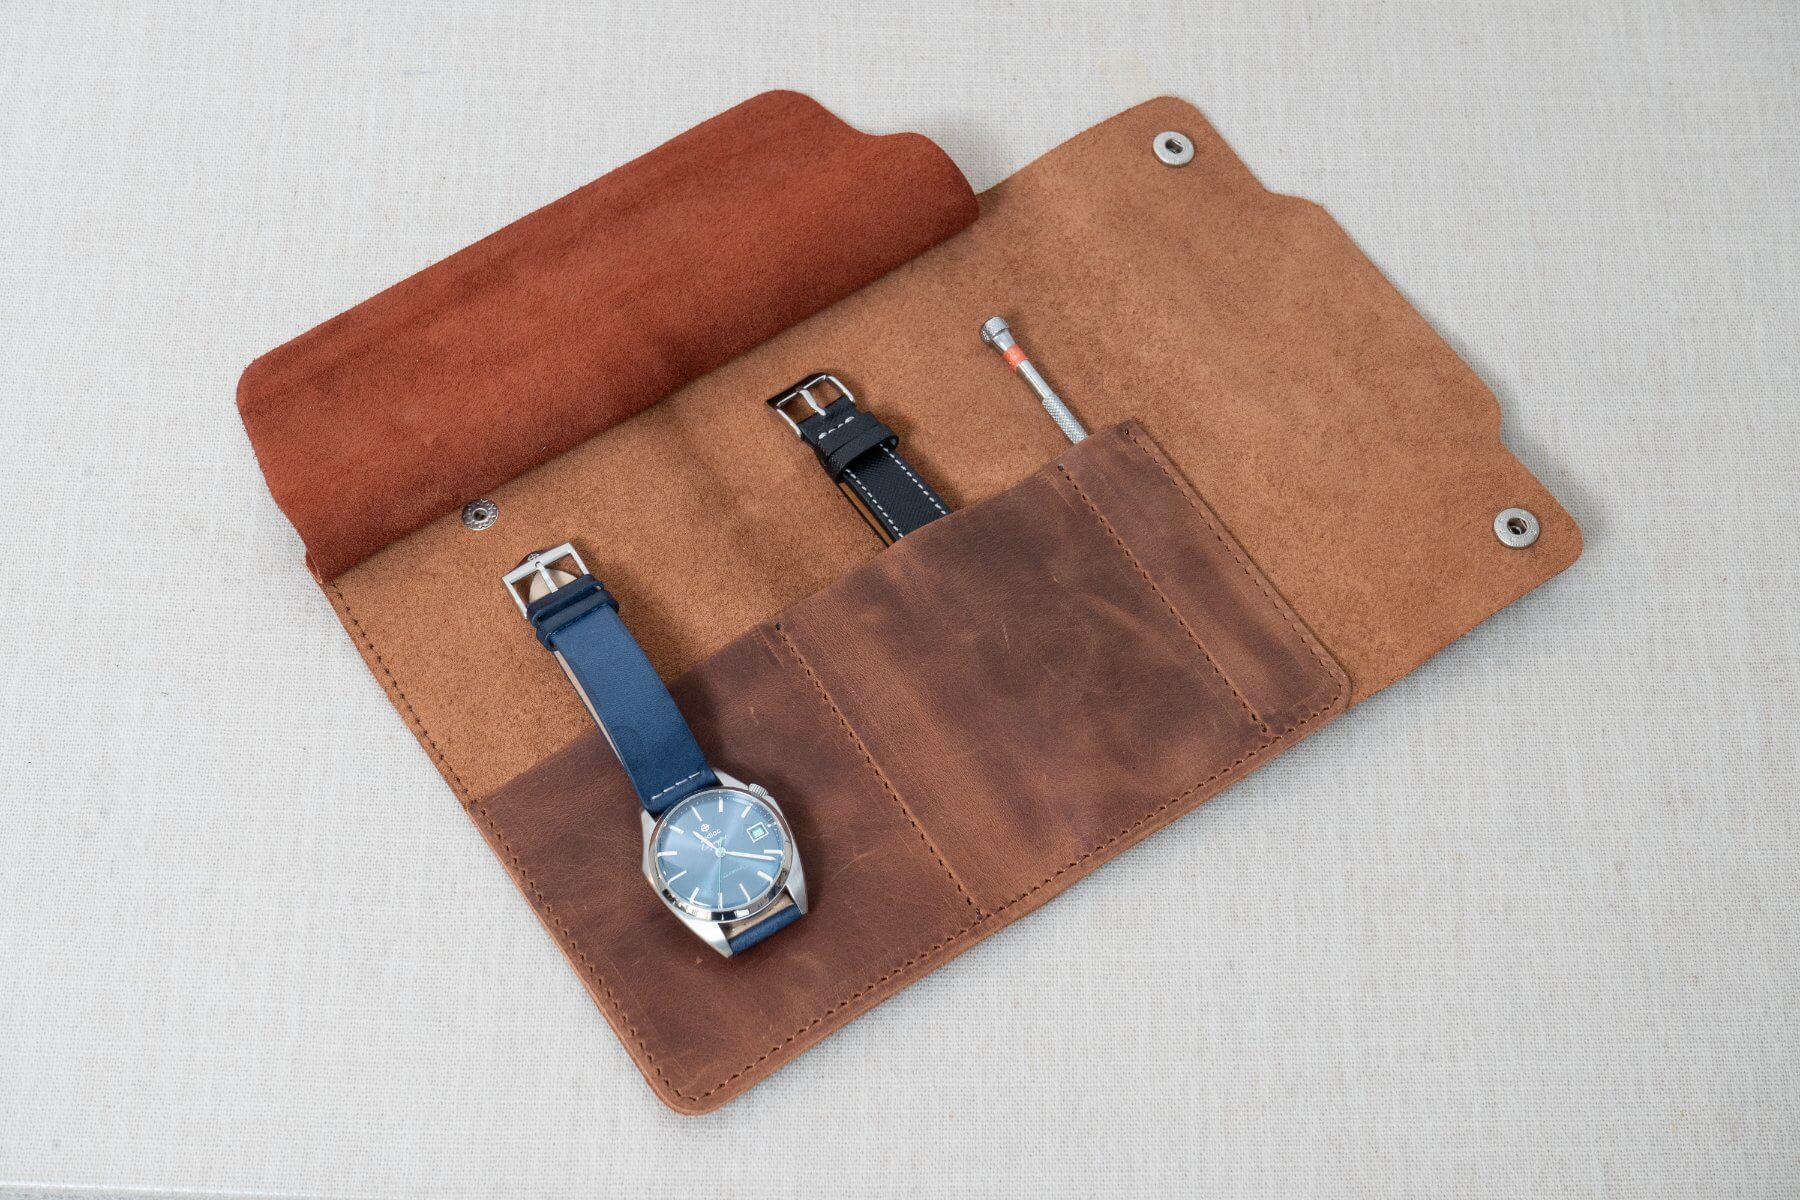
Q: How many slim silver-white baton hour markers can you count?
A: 11